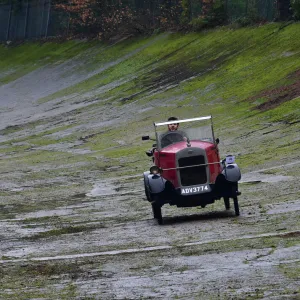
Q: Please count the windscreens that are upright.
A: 1